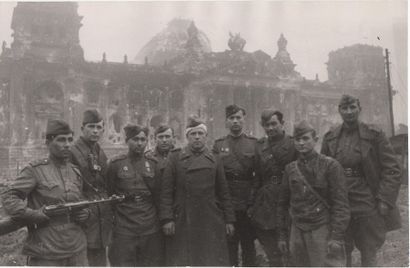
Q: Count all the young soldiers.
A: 9